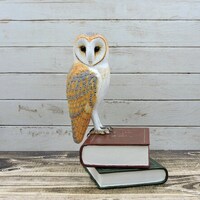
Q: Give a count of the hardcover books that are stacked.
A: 2